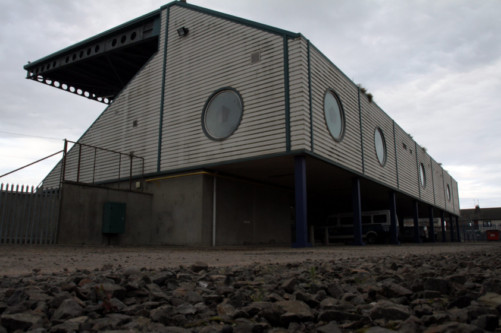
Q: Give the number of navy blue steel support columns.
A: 8